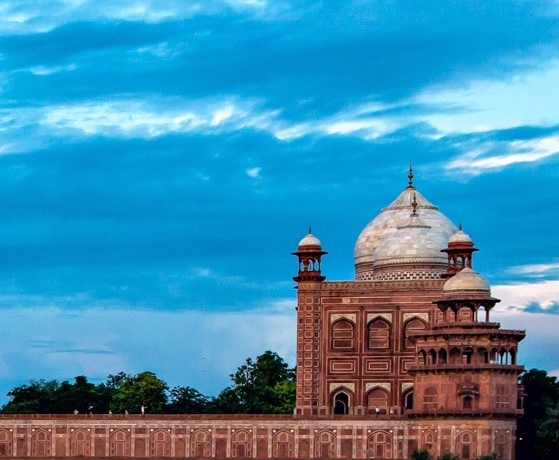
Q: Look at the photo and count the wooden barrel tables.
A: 0